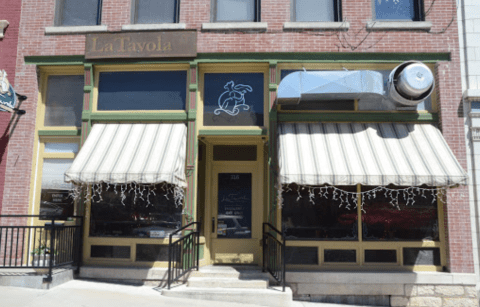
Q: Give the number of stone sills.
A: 5